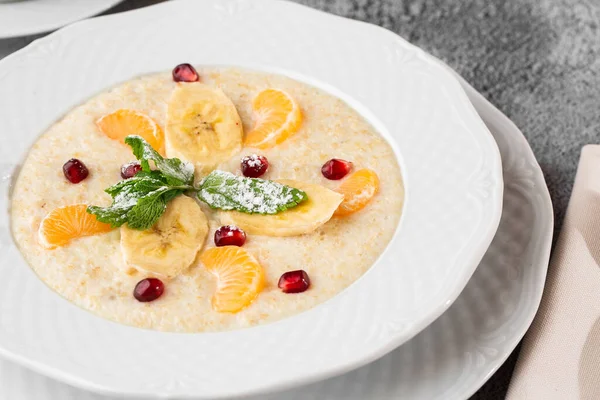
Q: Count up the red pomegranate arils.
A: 8